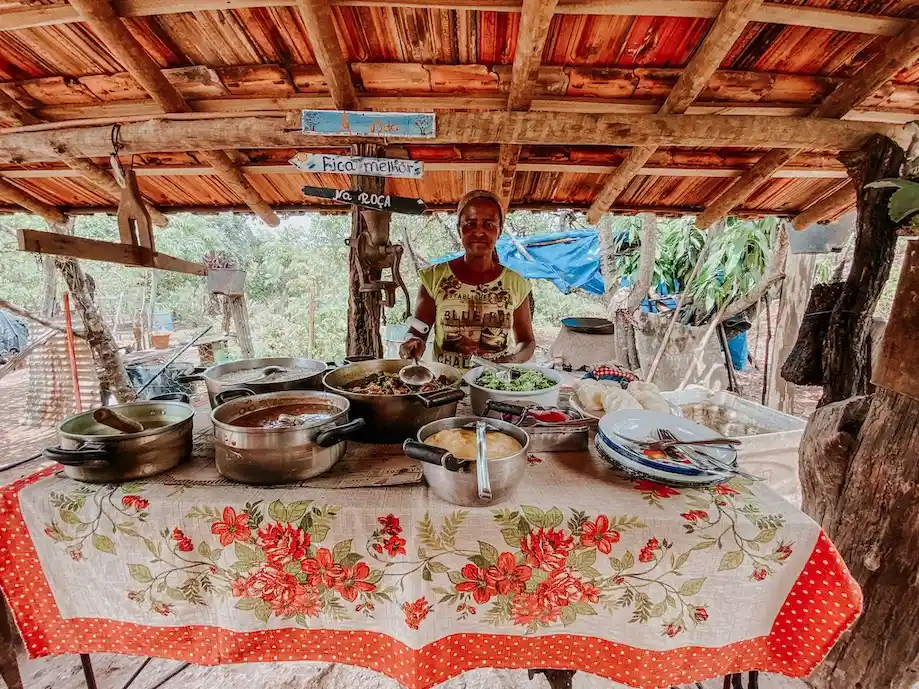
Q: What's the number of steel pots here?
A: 5